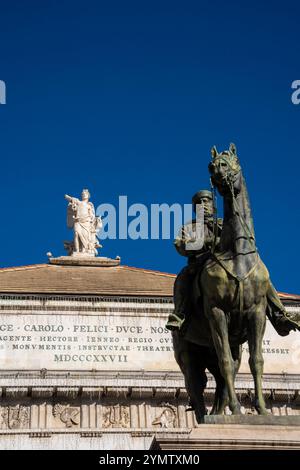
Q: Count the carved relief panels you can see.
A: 4